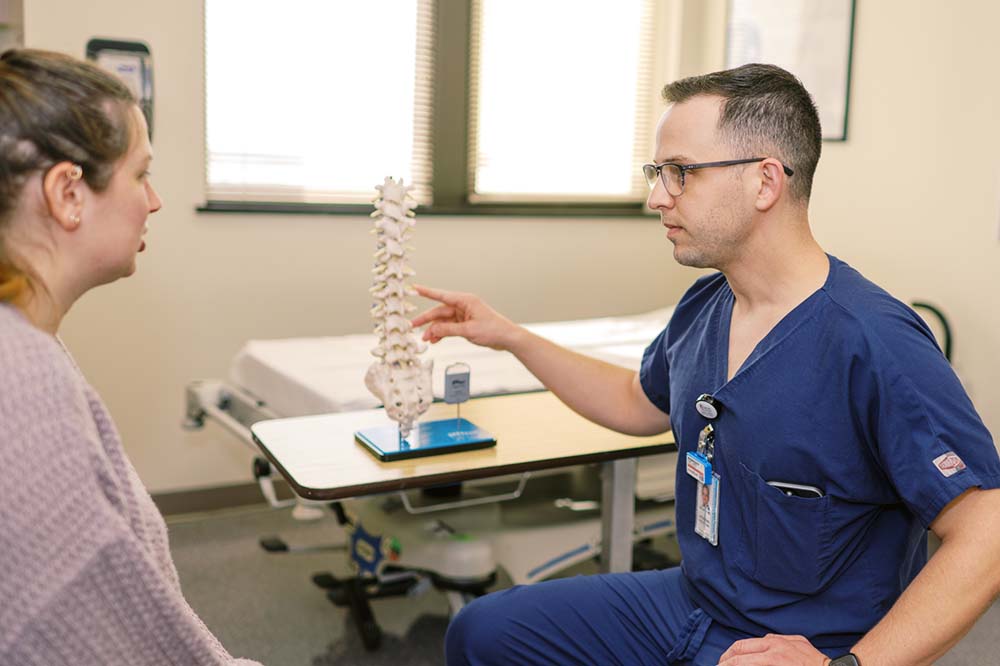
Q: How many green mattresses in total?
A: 0